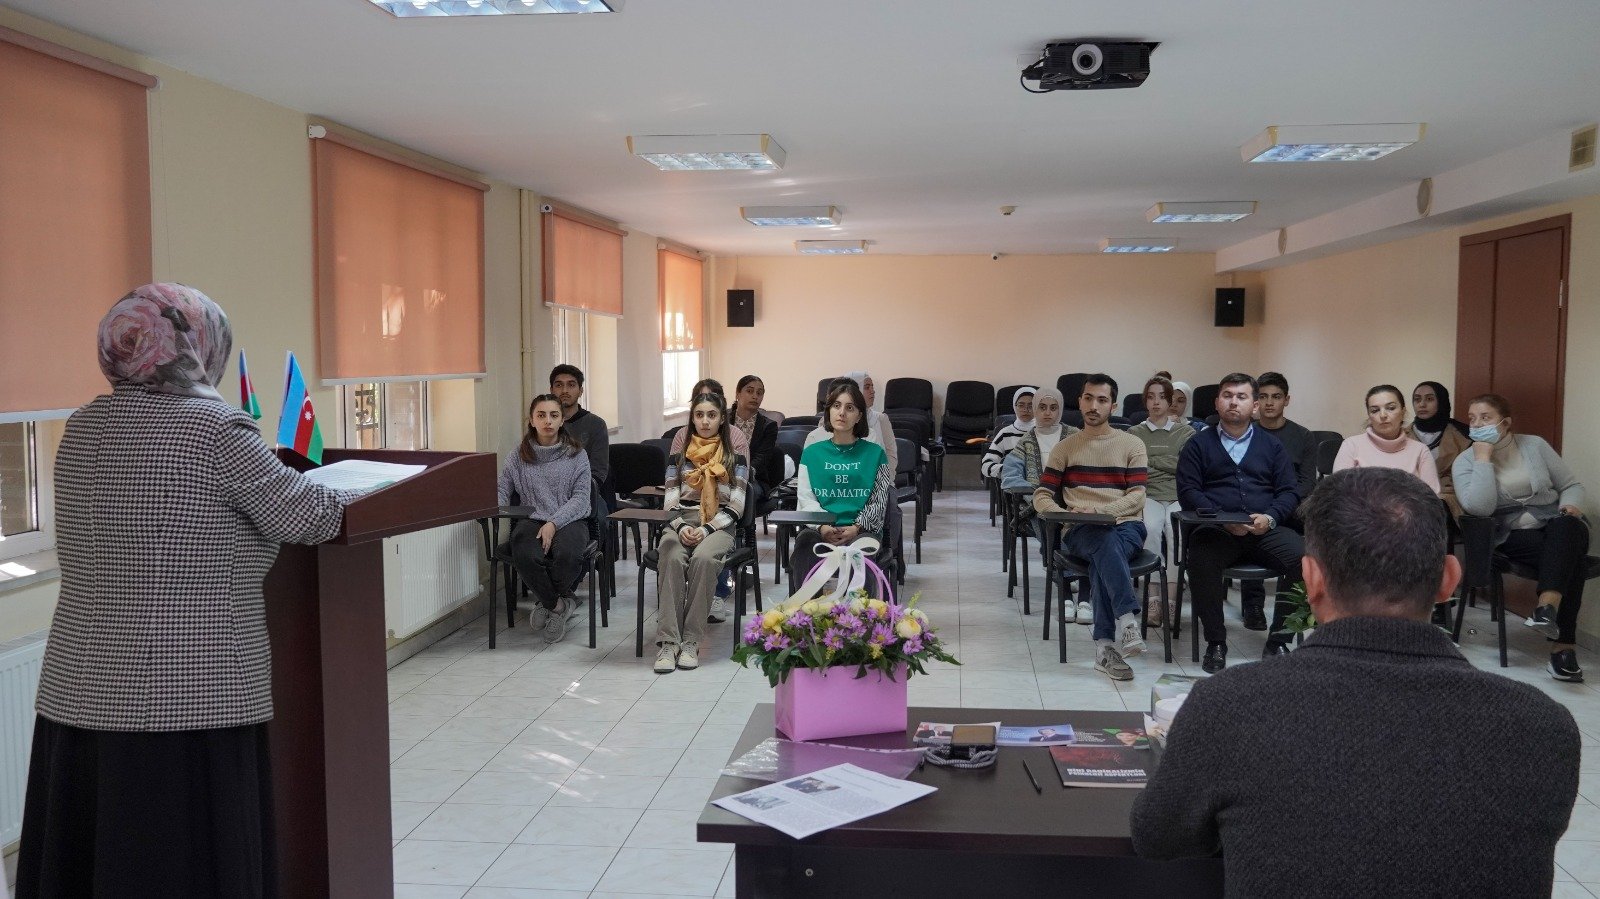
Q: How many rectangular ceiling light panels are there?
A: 7